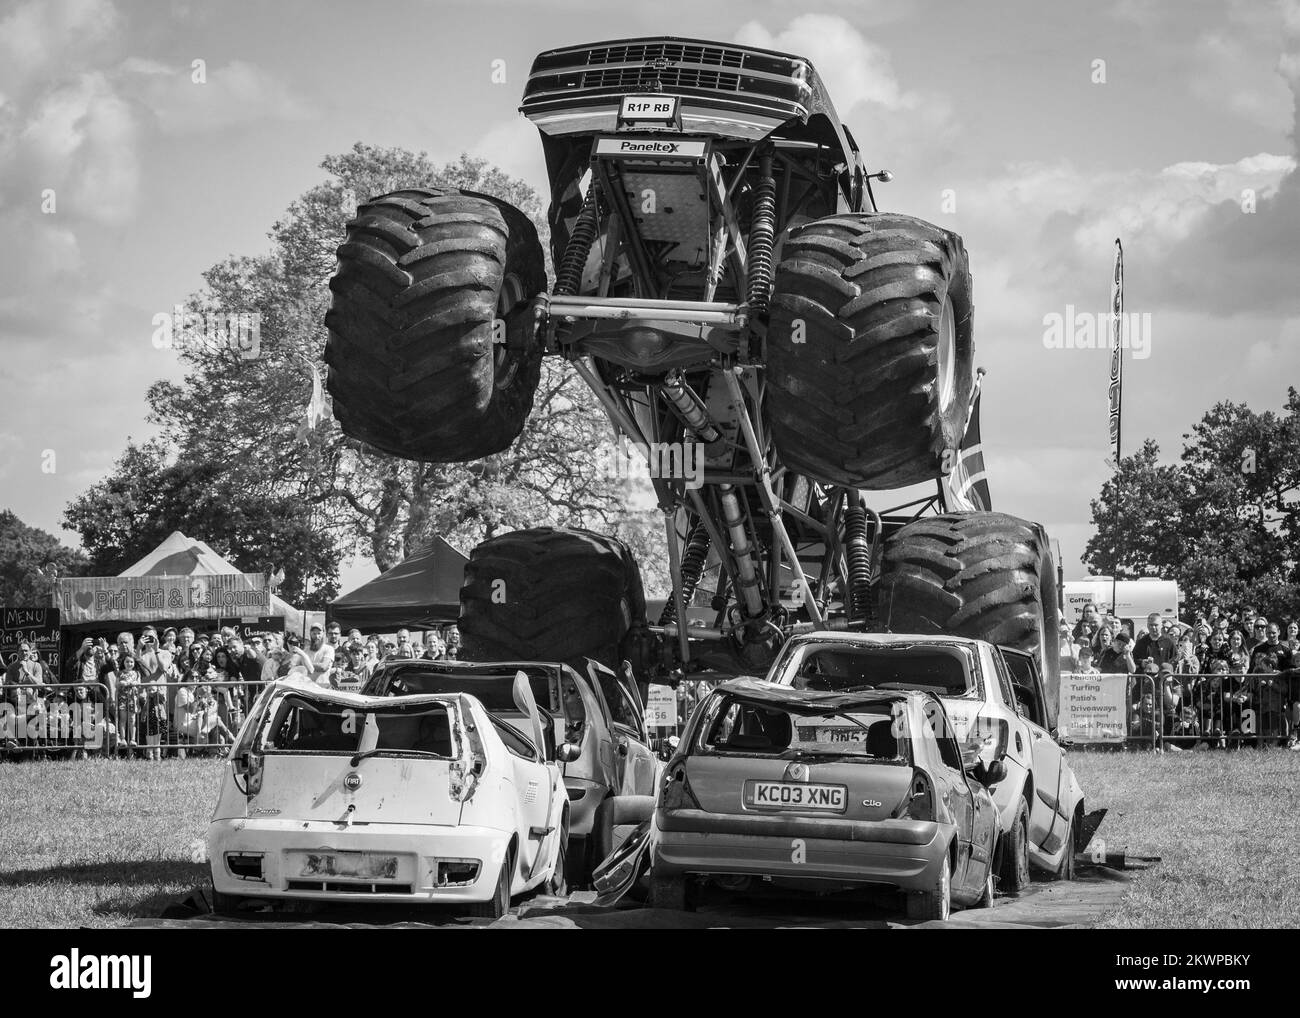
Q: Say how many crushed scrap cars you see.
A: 4